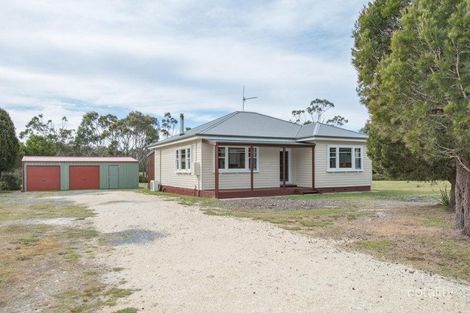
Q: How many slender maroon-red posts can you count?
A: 4